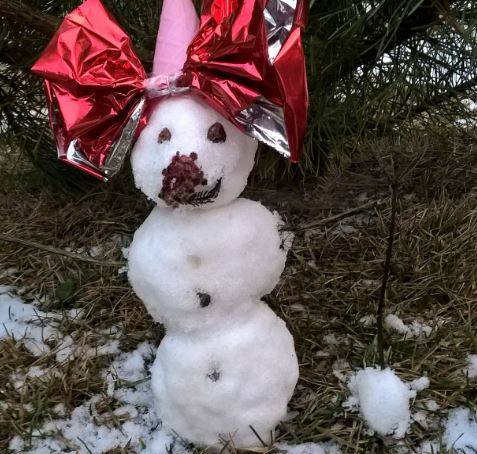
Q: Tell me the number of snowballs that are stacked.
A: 3